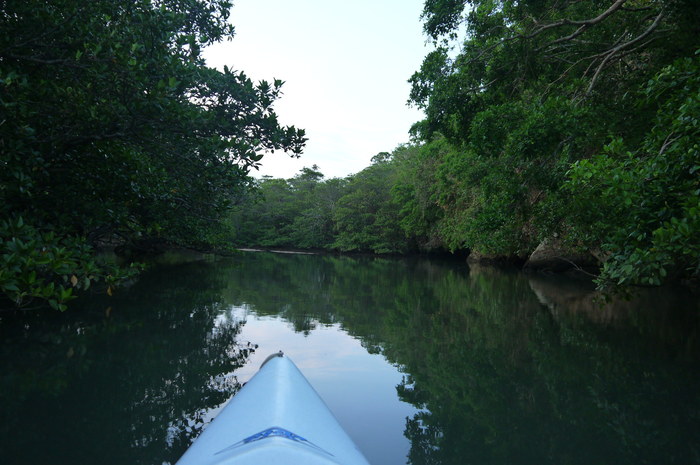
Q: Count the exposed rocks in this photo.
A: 2